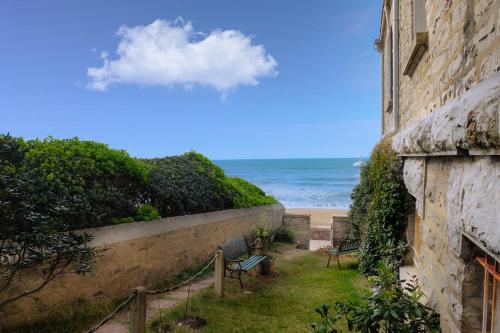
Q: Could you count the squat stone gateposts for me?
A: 2